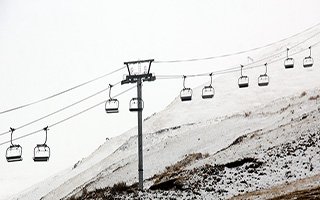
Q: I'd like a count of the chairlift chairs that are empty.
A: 10